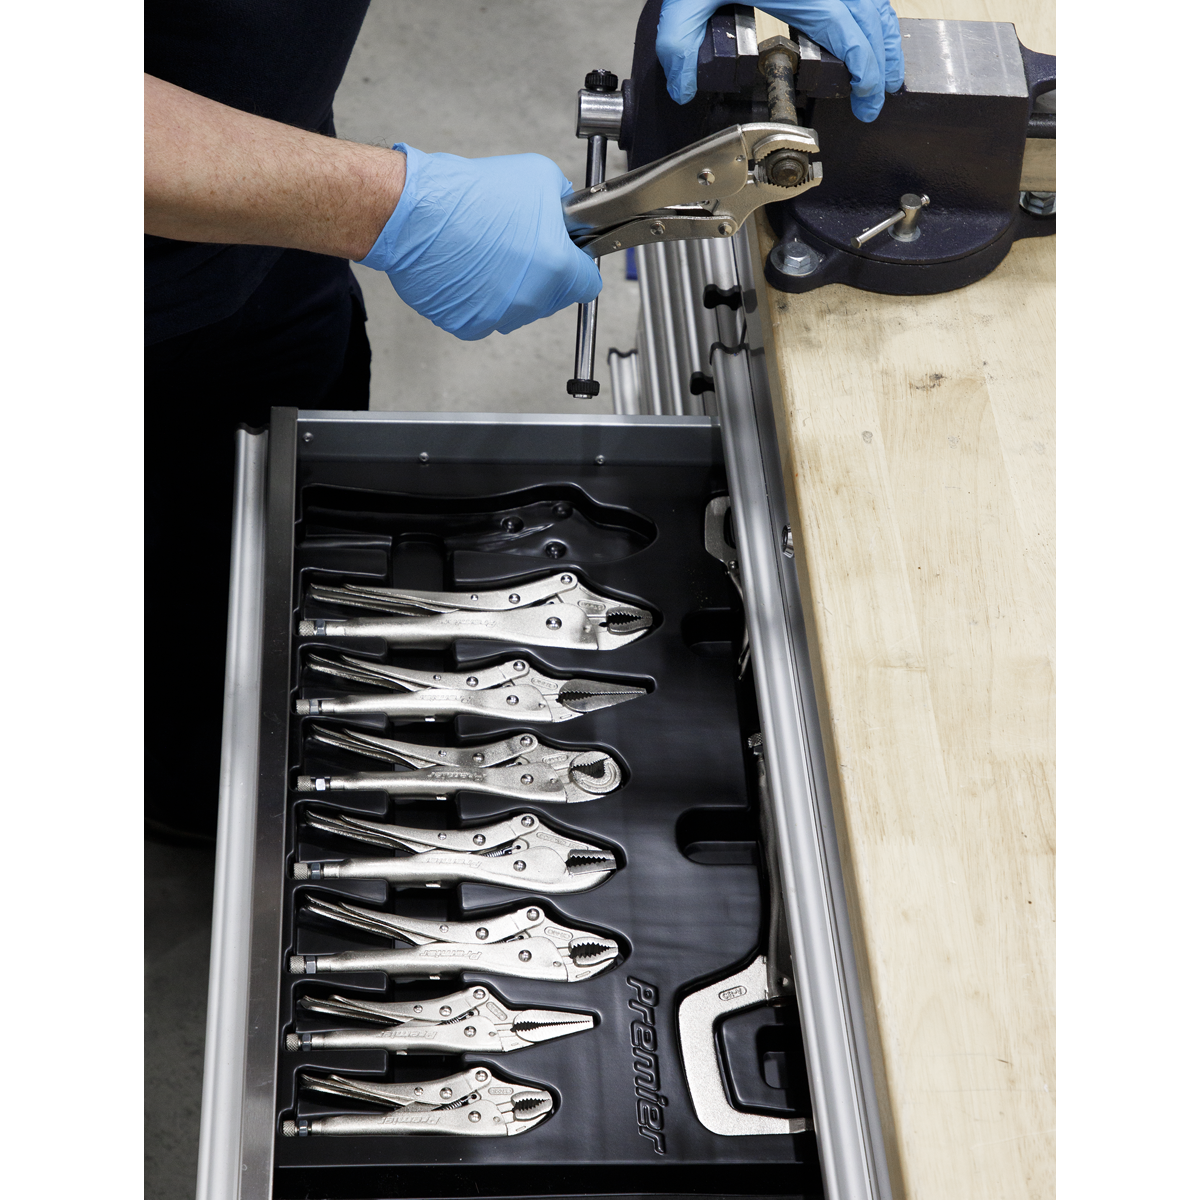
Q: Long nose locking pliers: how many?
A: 2